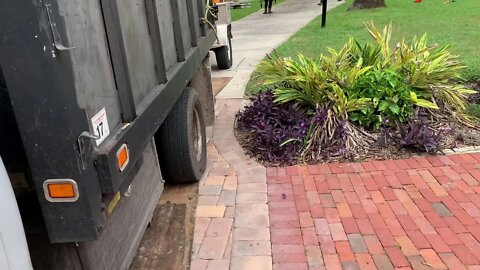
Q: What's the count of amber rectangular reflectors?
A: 2